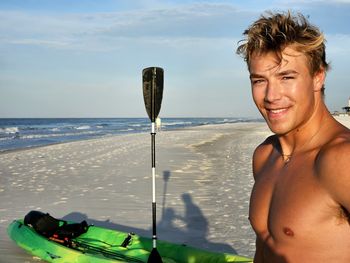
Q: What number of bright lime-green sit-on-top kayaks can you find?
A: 1